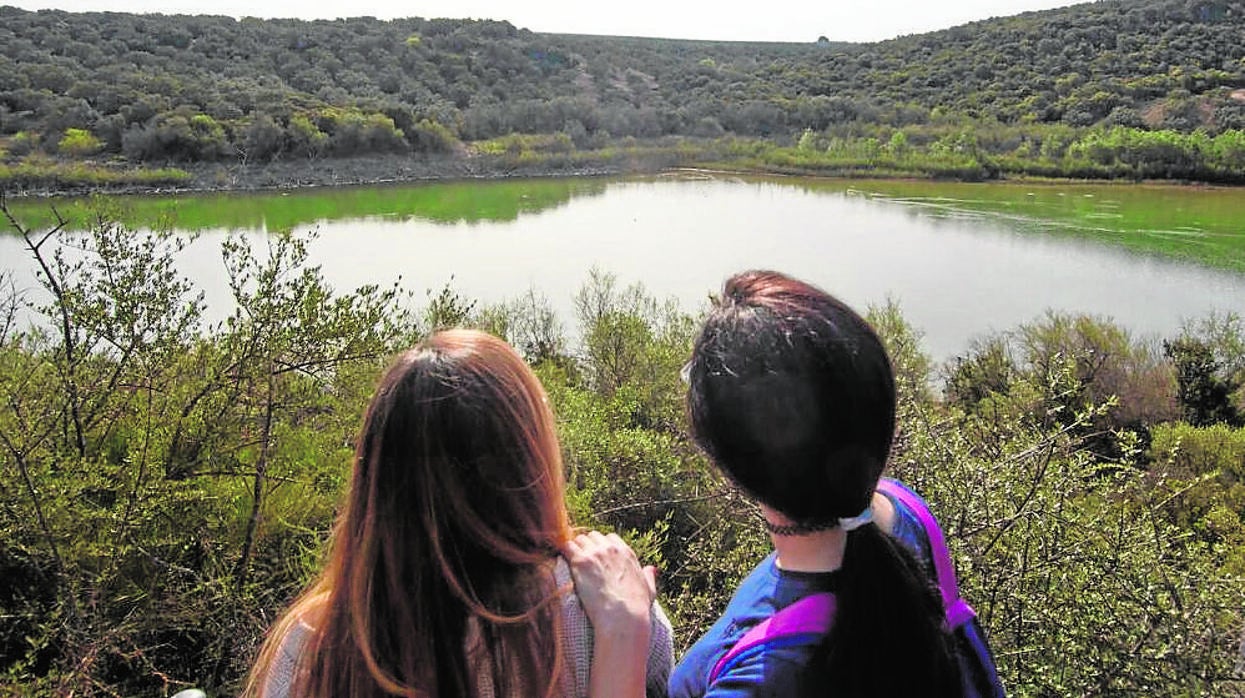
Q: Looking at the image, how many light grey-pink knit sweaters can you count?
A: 1